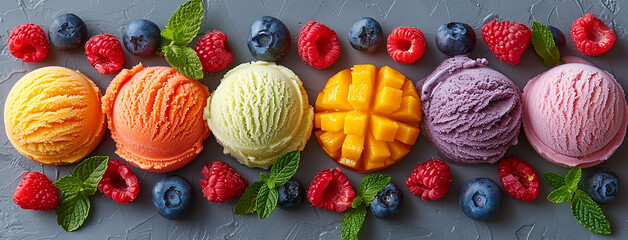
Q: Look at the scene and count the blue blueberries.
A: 11